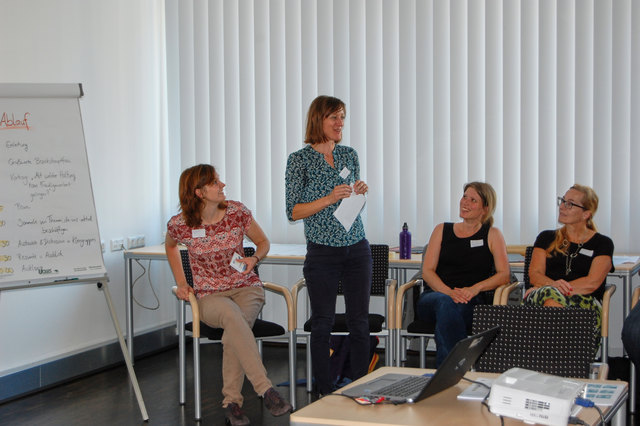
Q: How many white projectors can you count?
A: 1